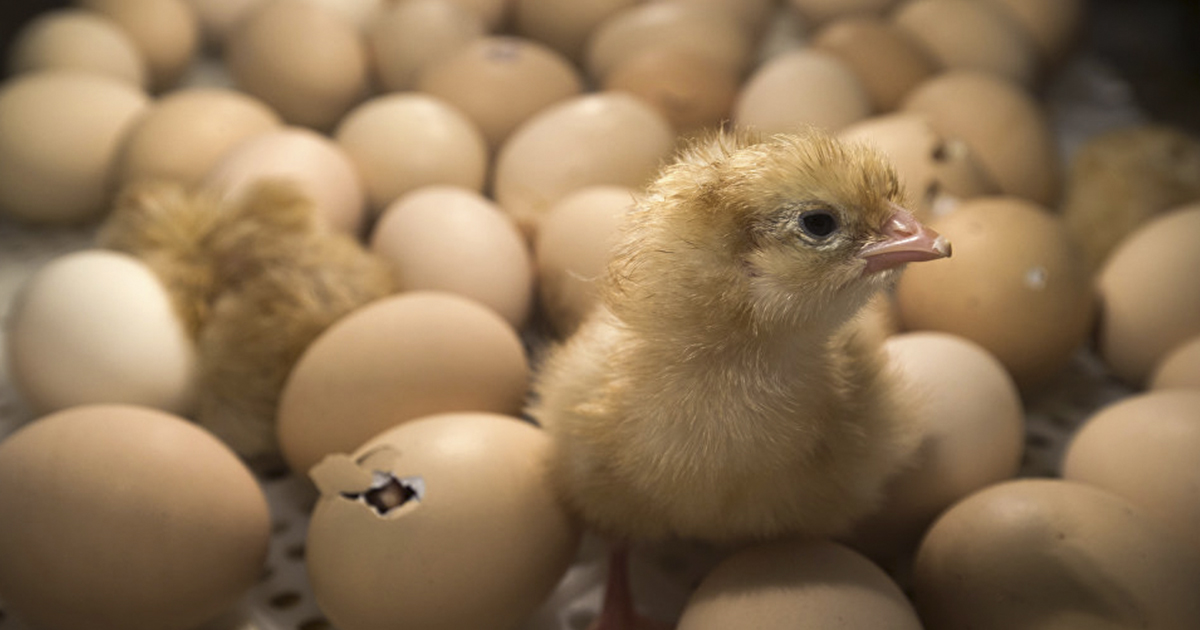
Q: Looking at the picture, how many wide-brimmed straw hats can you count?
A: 0